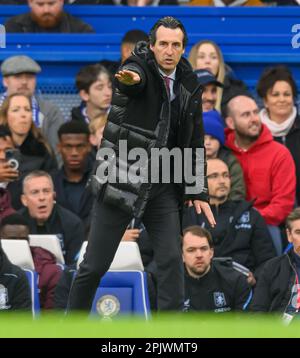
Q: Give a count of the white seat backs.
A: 3